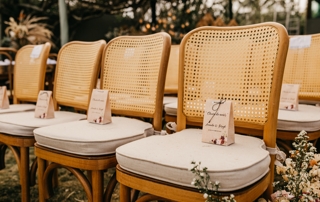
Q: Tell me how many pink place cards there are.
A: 5